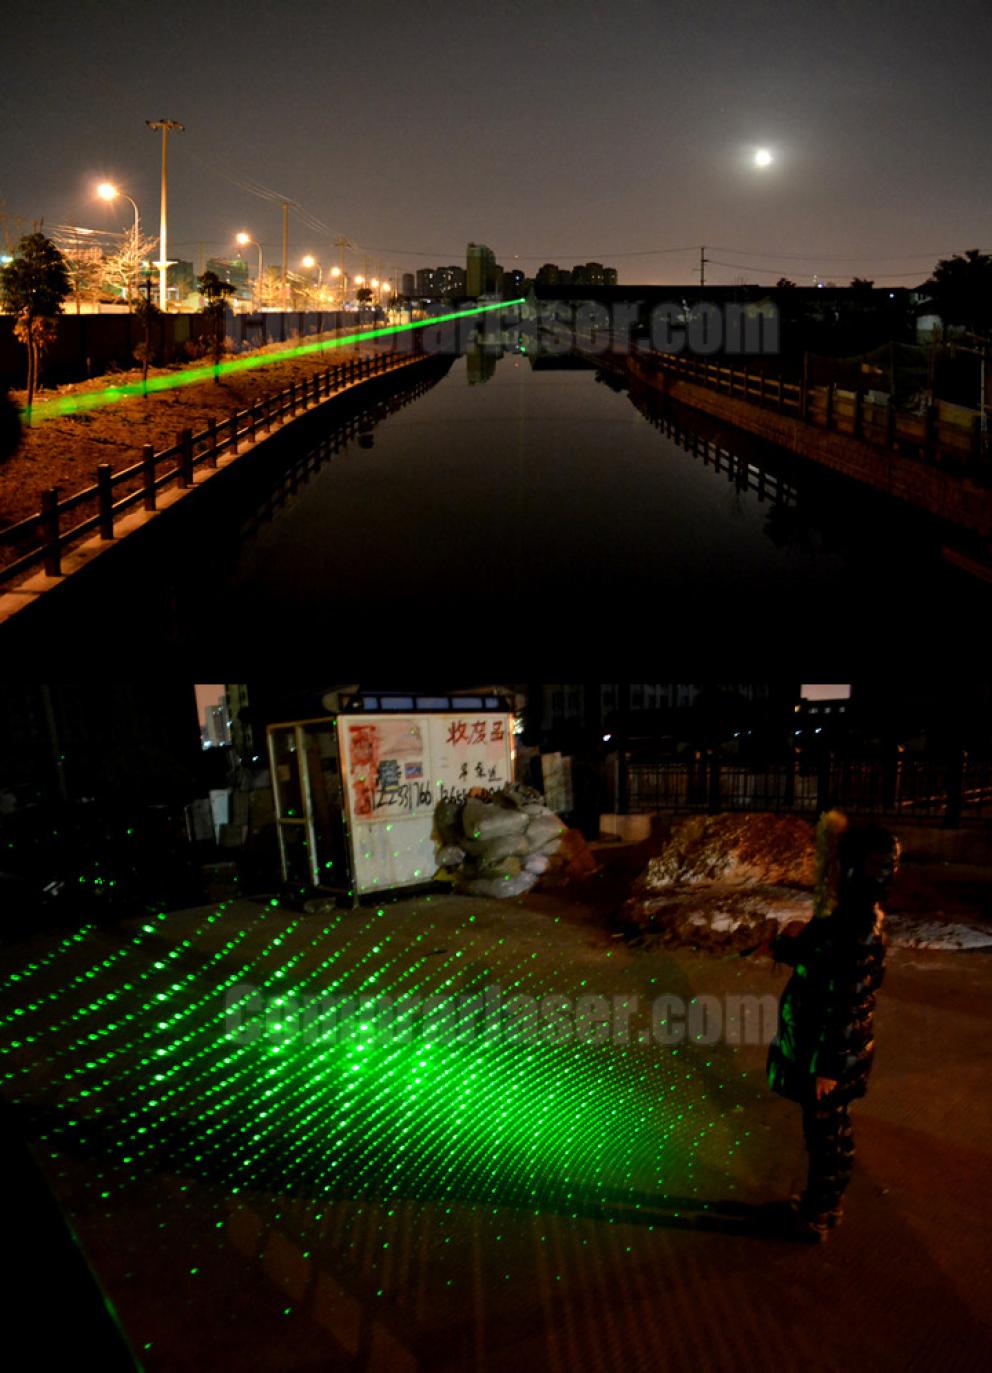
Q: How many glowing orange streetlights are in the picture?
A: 7